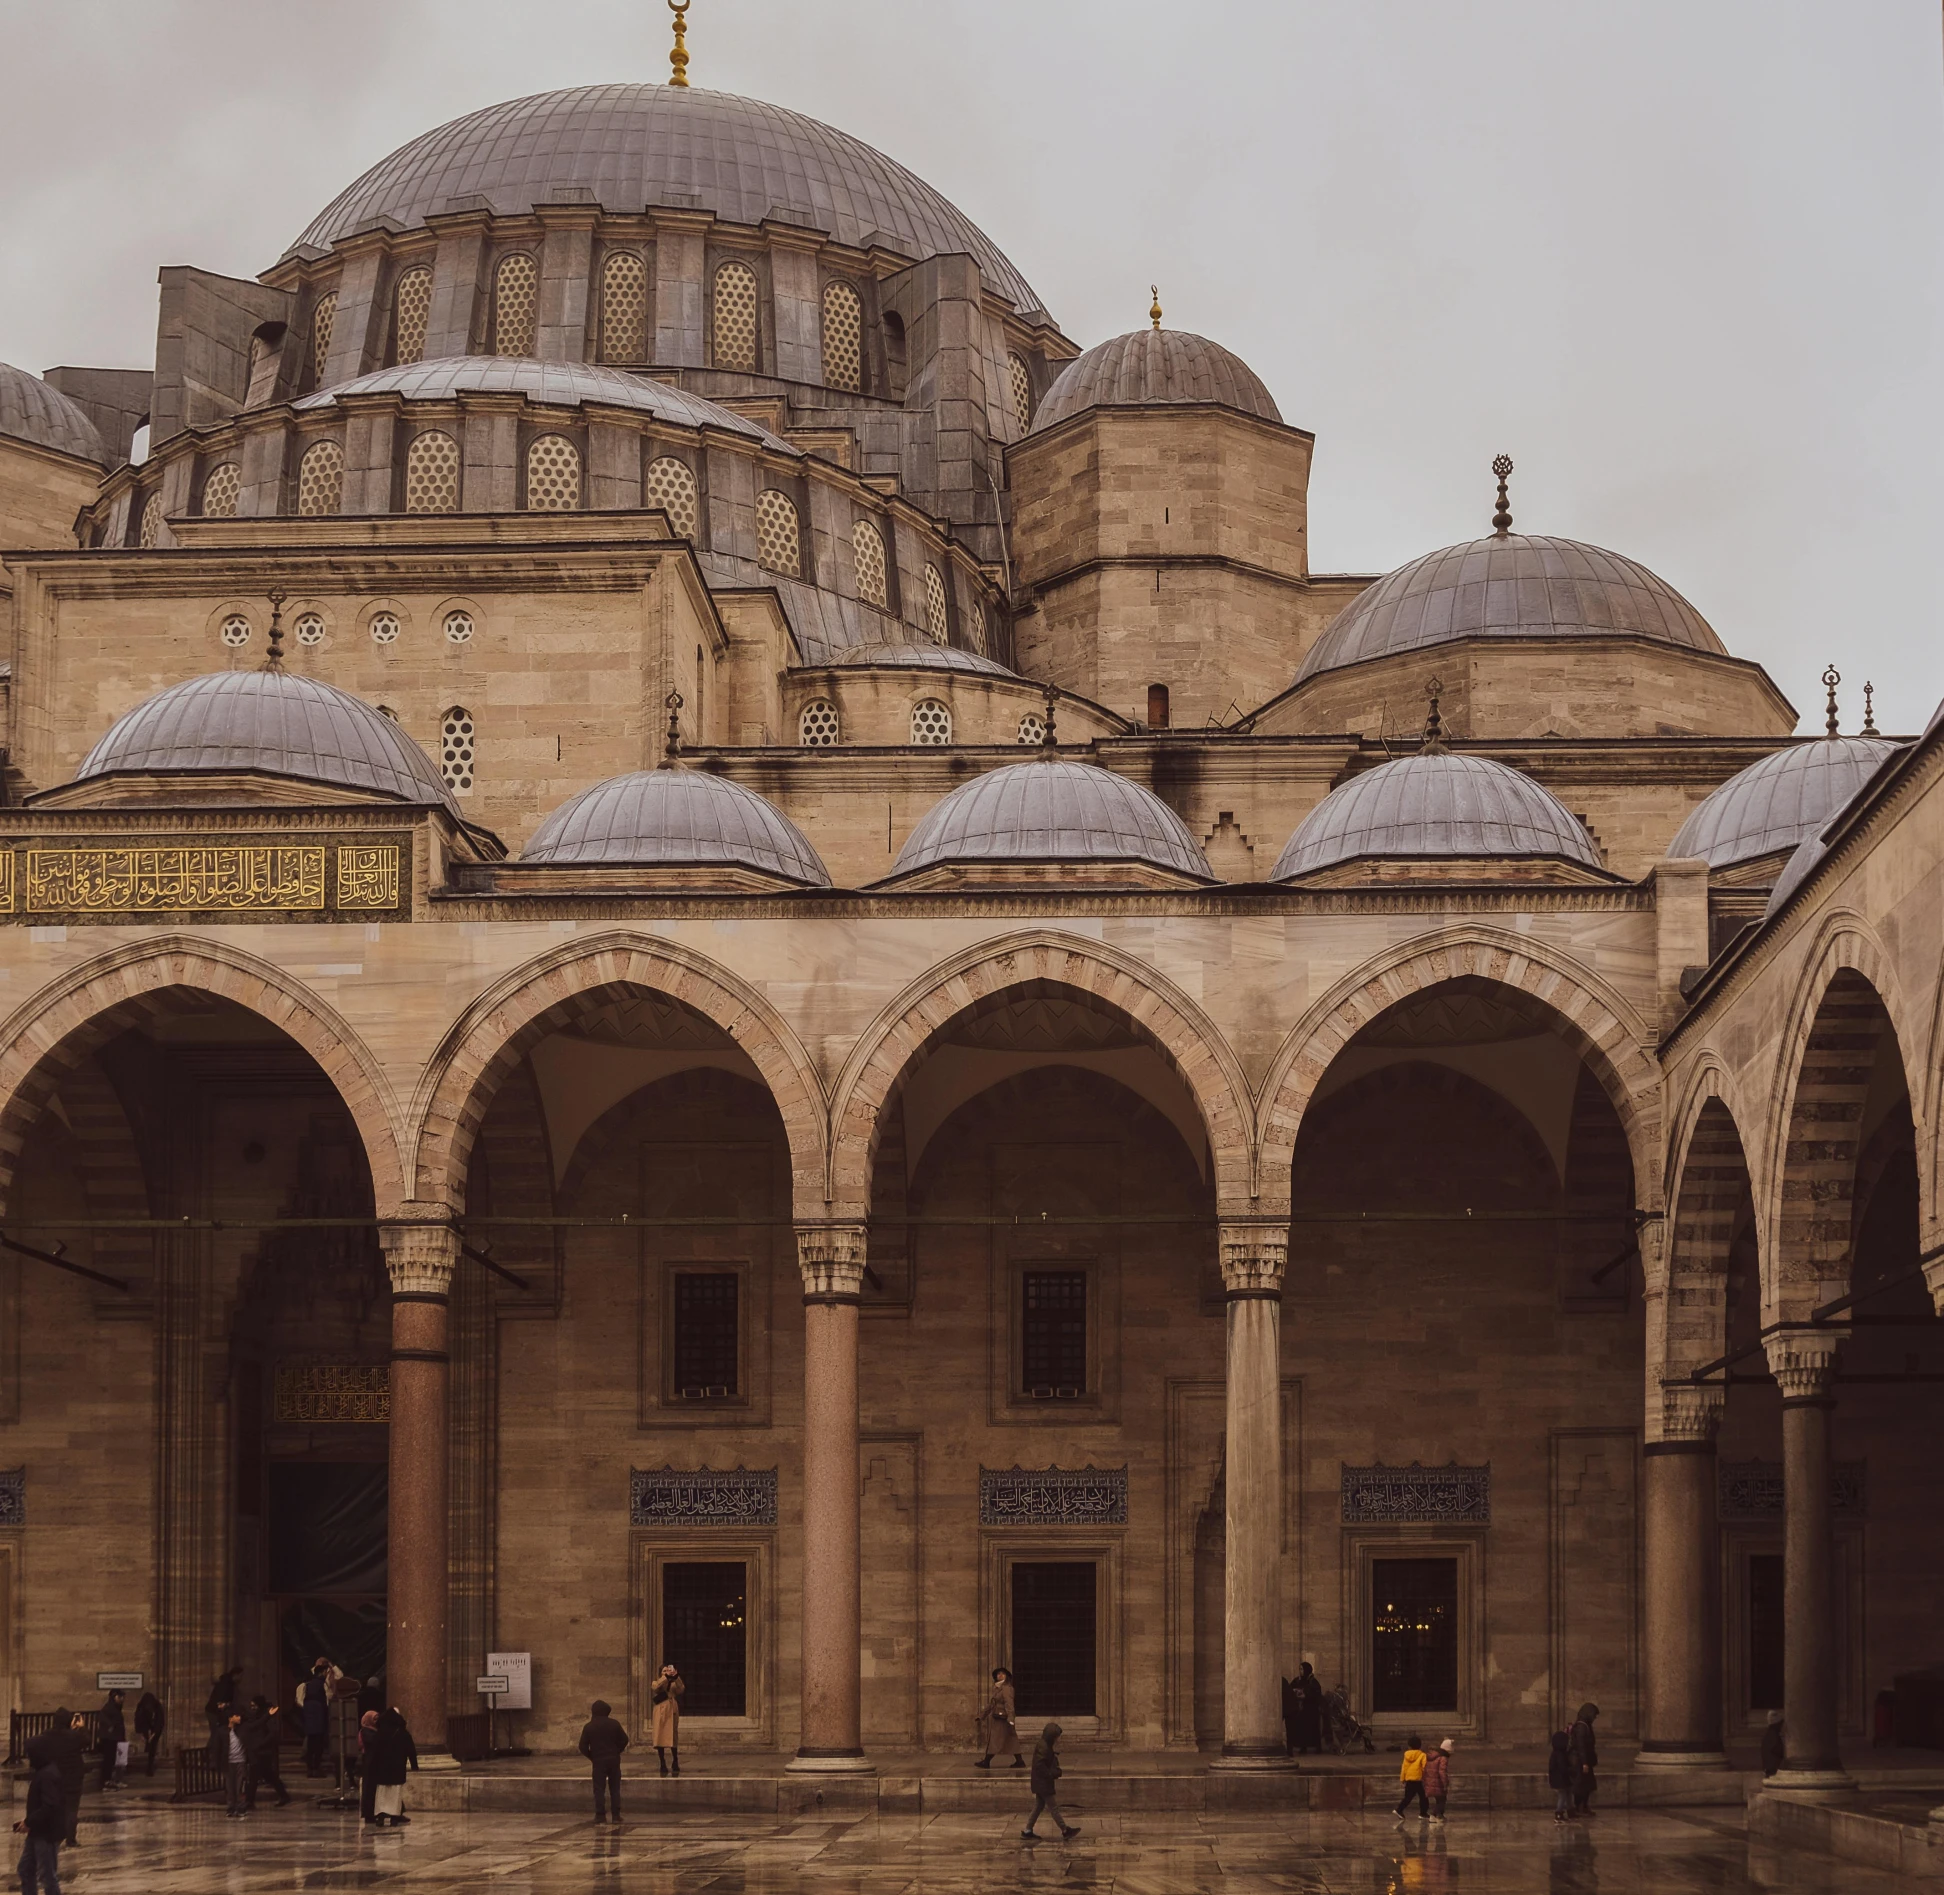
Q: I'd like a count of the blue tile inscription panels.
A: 5